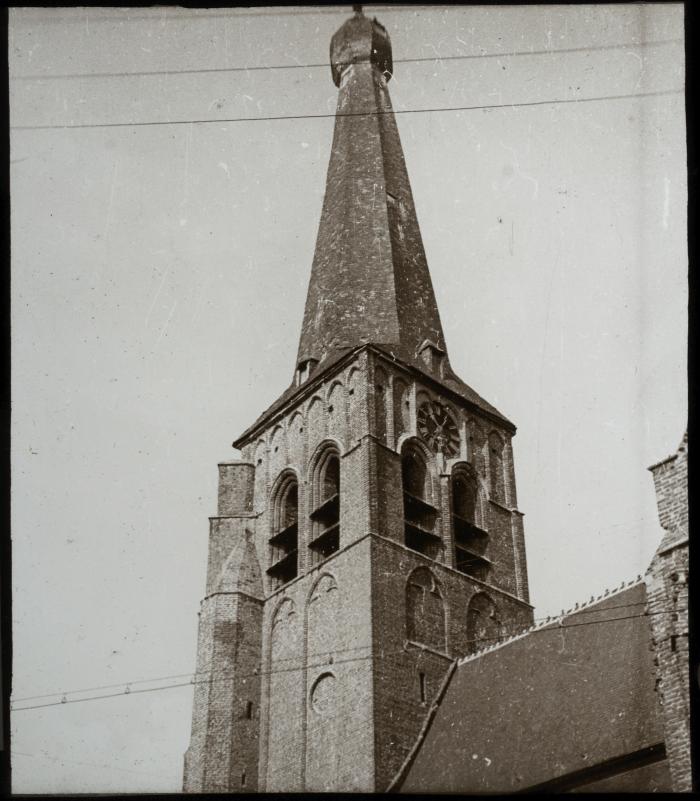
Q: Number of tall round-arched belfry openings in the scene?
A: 4